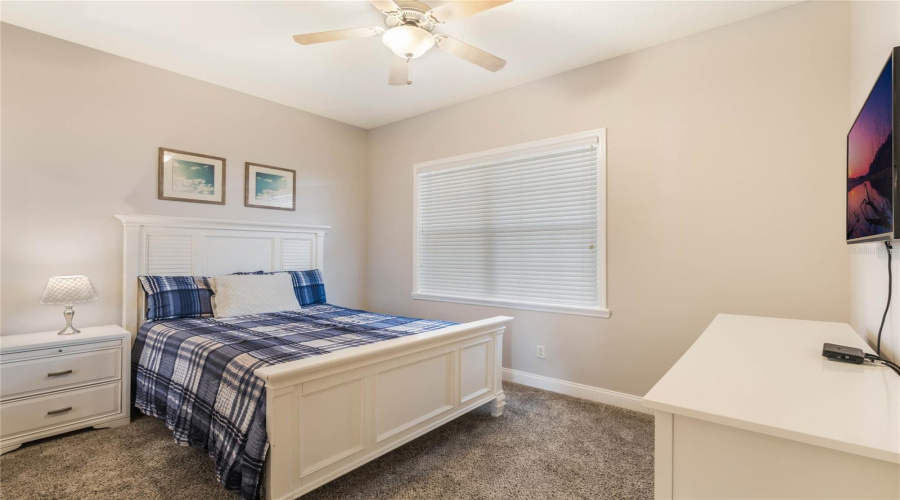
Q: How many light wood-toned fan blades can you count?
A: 5